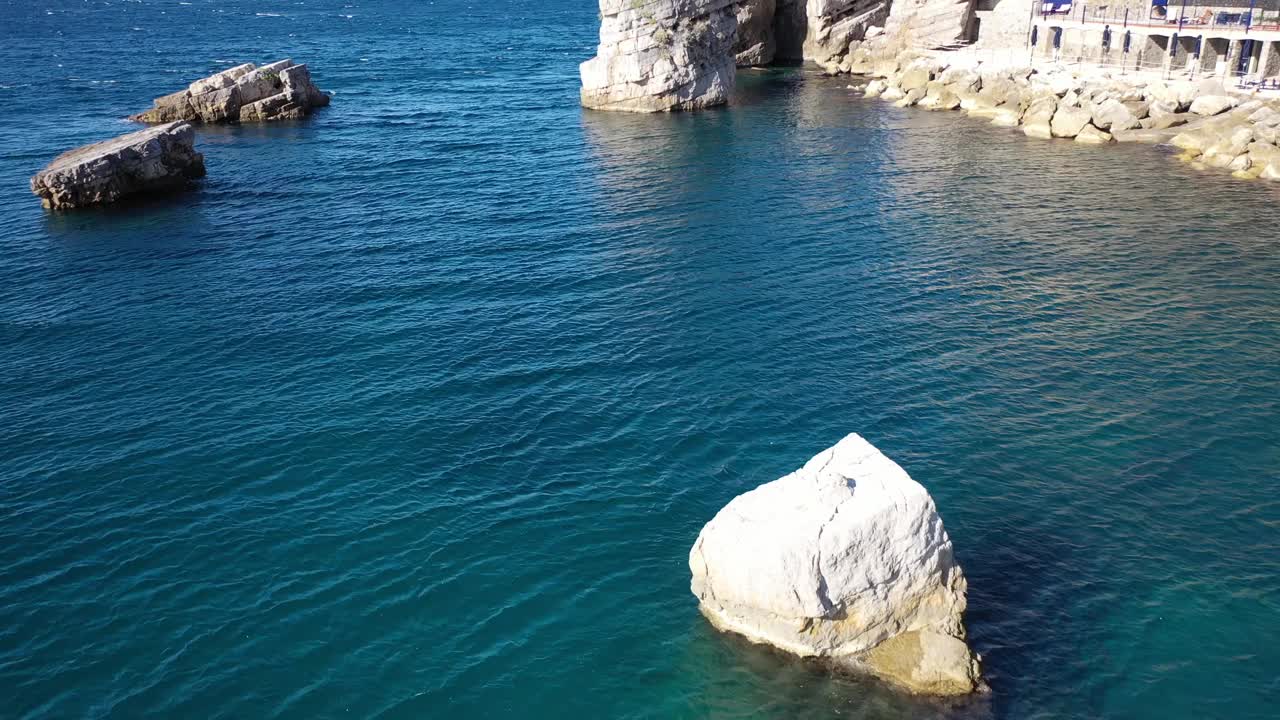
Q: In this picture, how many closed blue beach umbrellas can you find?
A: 6